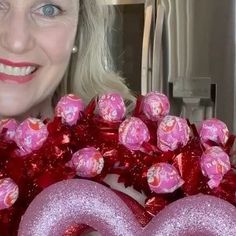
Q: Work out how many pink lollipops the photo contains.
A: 12